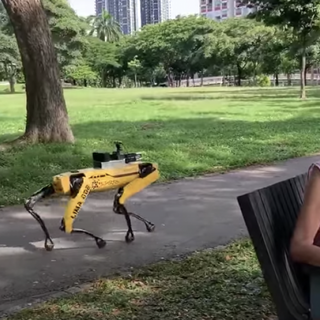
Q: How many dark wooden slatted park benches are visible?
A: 1